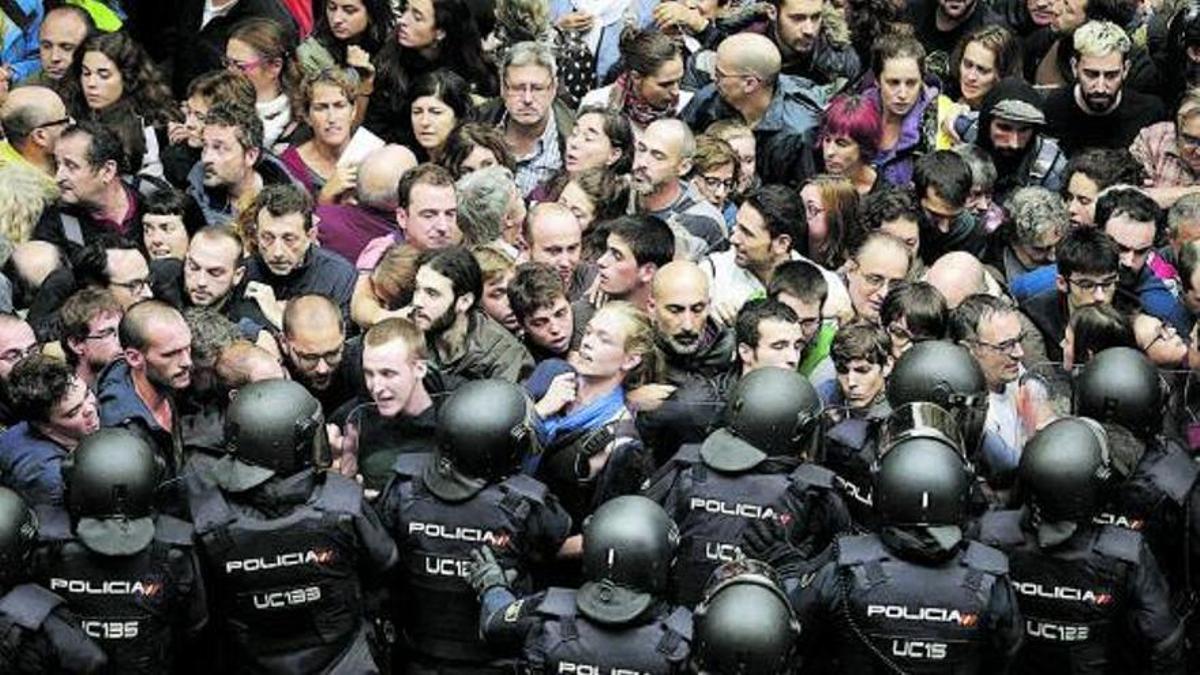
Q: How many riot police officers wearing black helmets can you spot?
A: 11